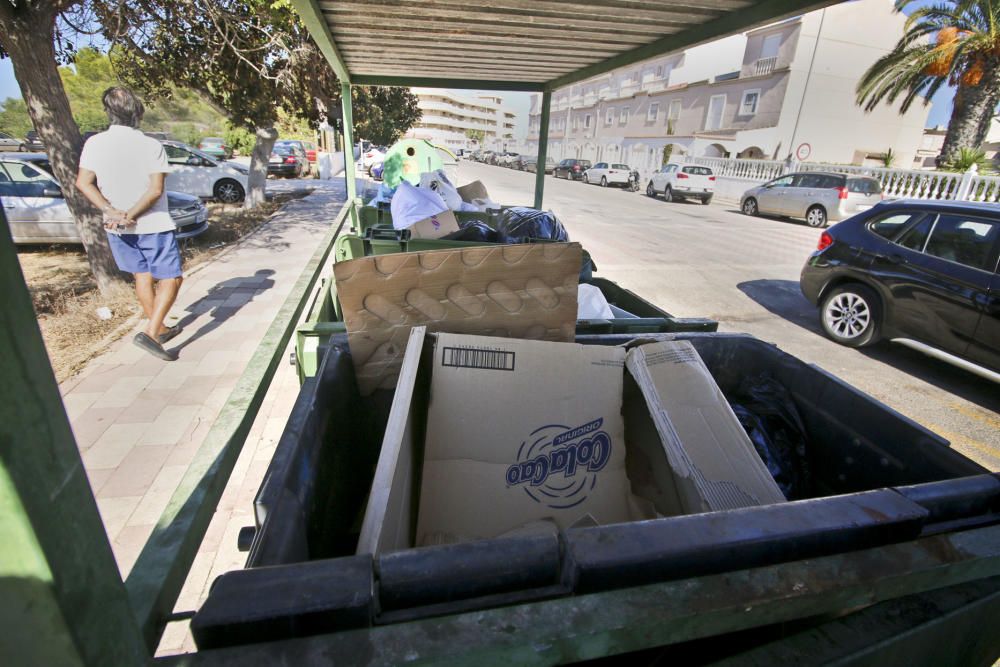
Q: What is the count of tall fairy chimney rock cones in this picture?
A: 0